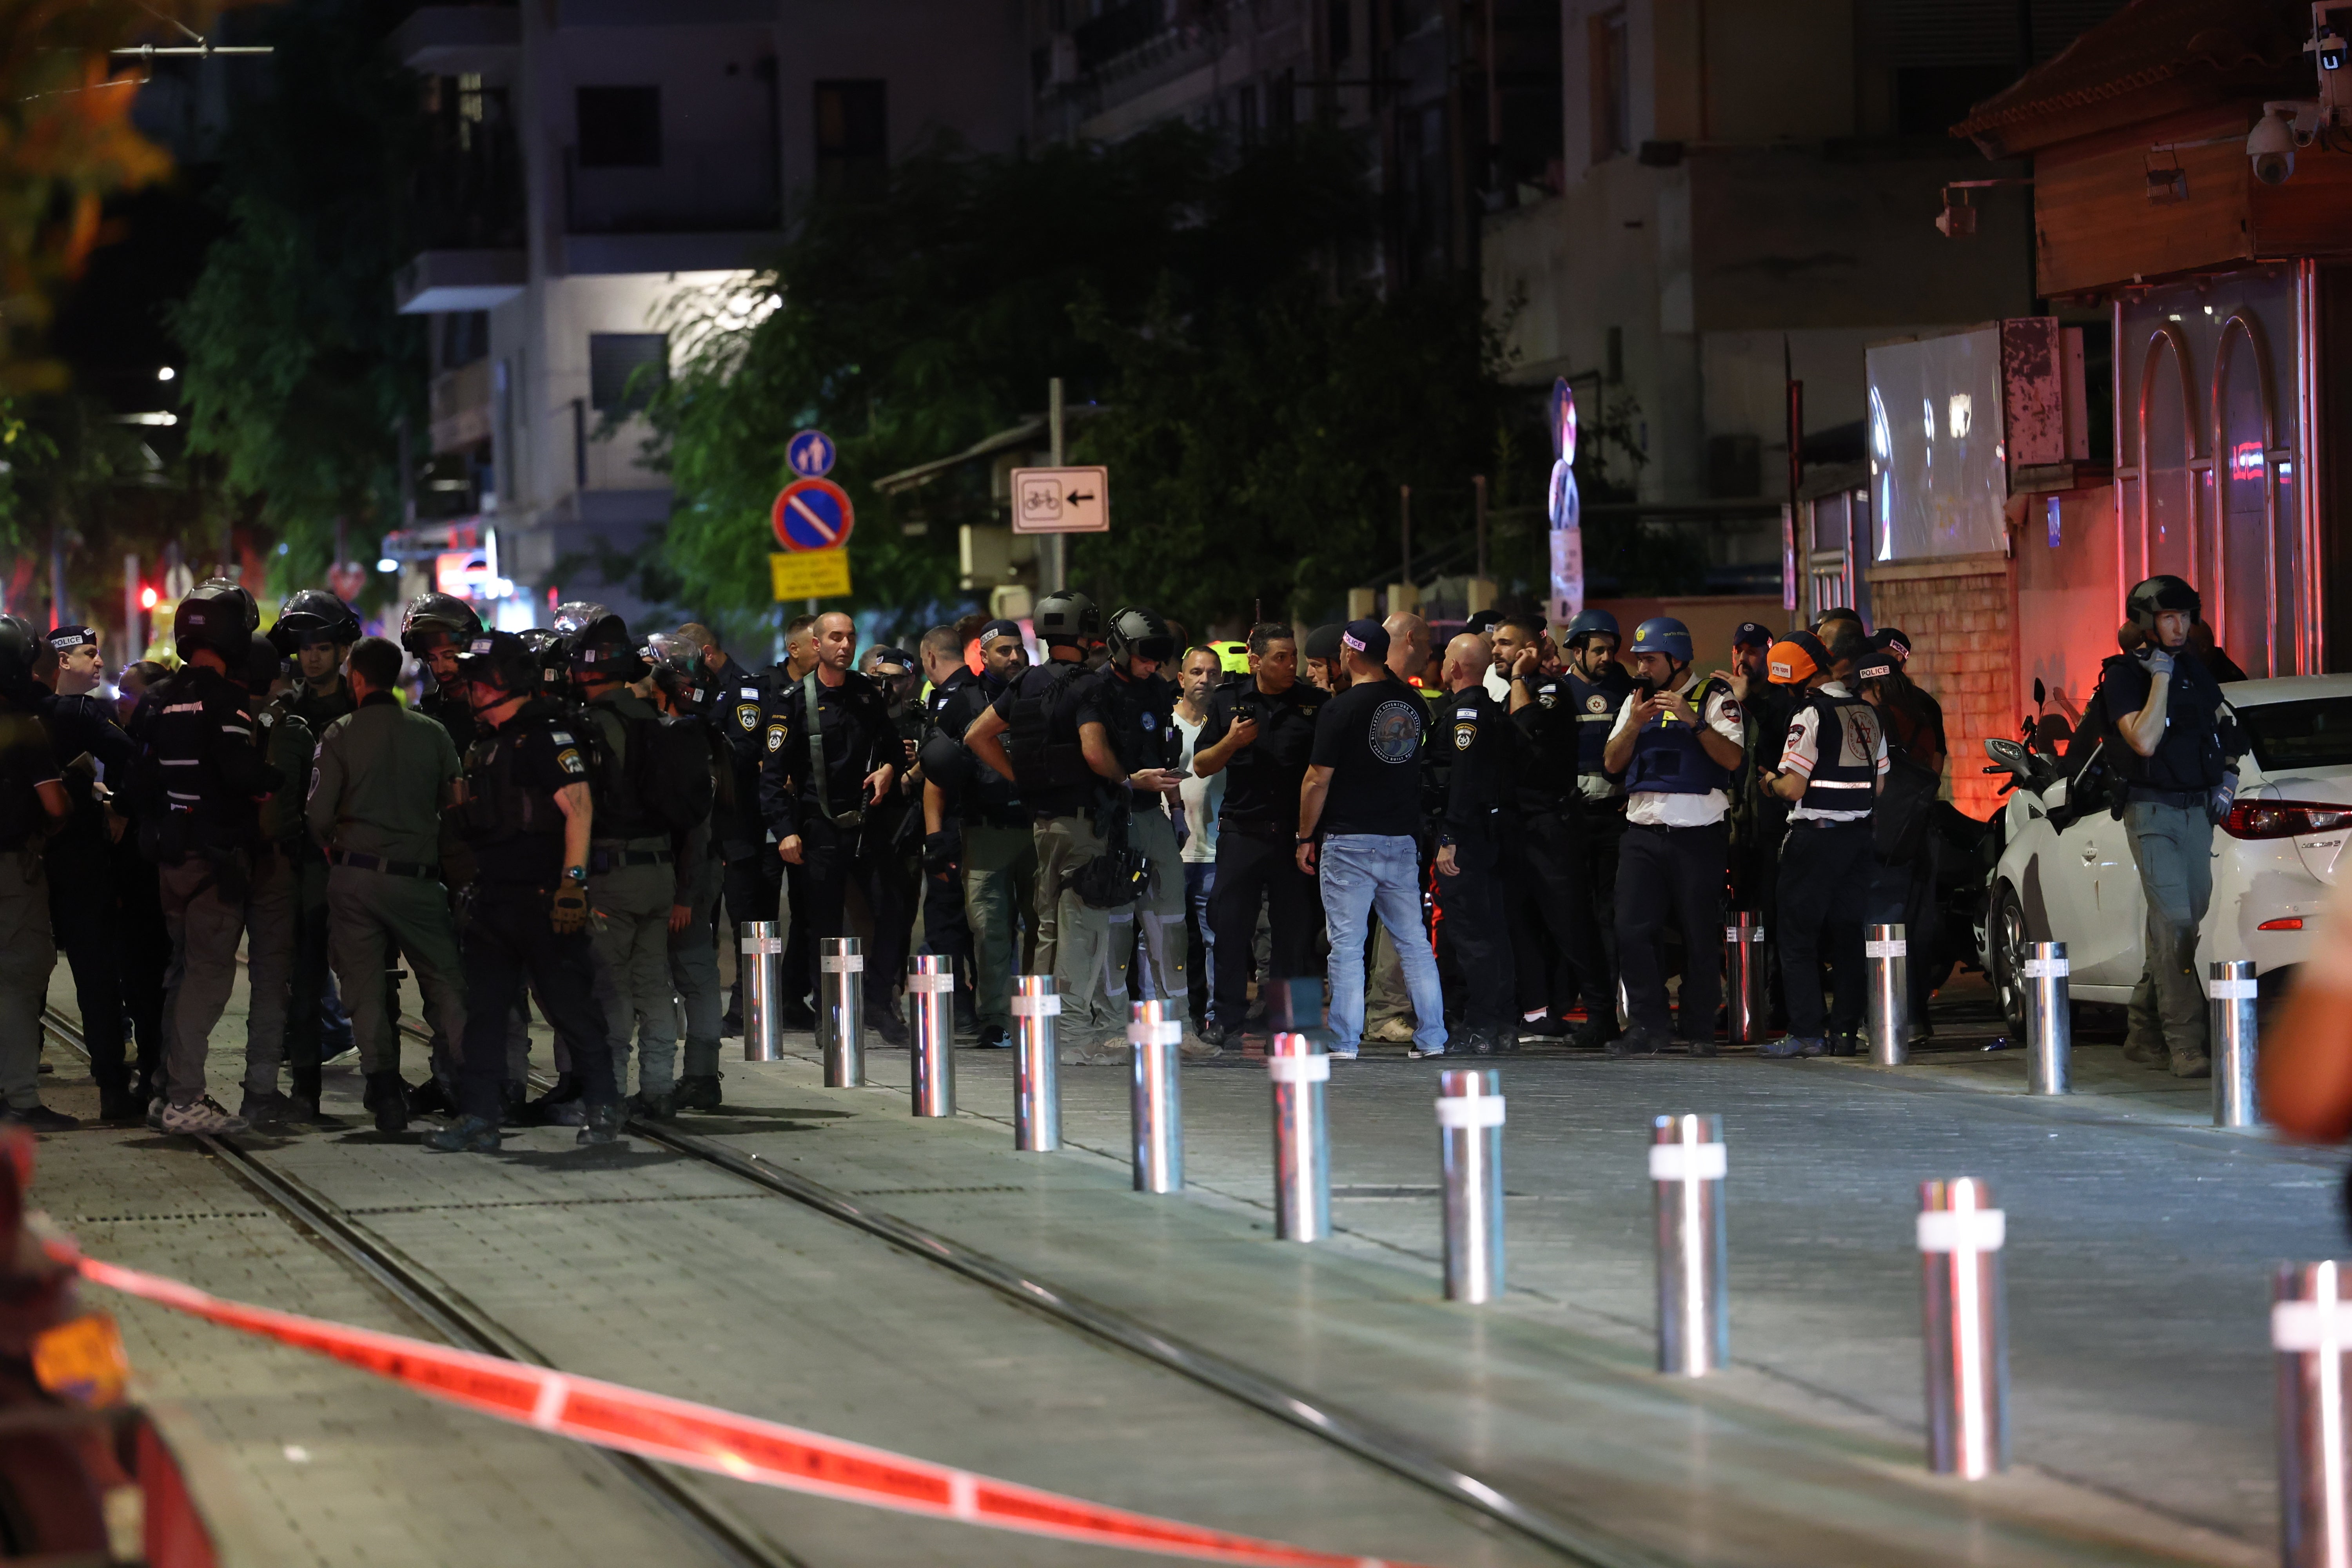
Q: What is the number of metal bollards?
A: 14